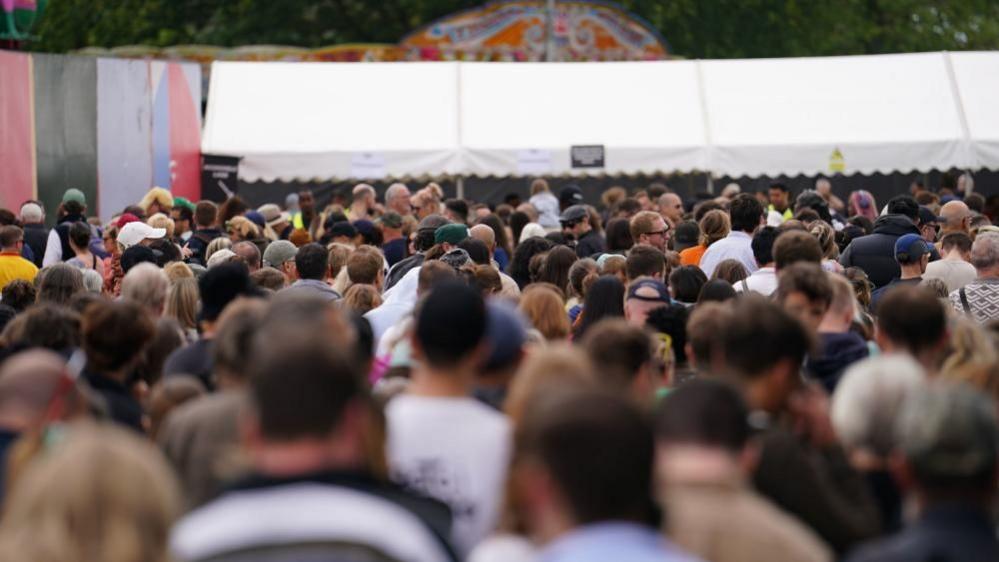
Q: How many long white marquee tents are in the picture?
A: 1